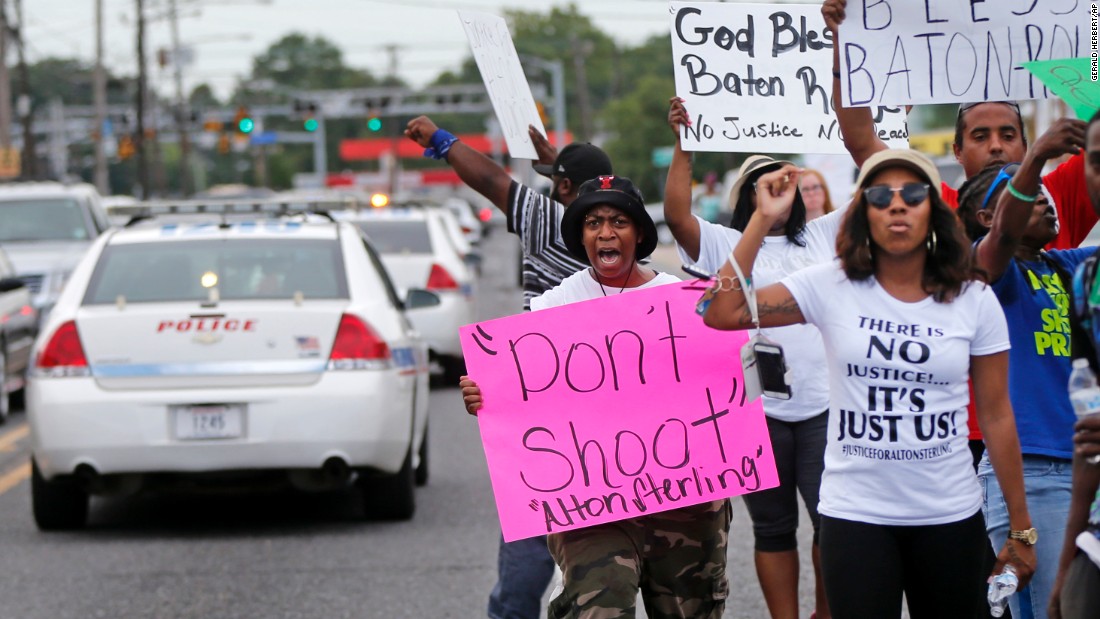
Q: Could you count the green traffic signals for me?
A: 3